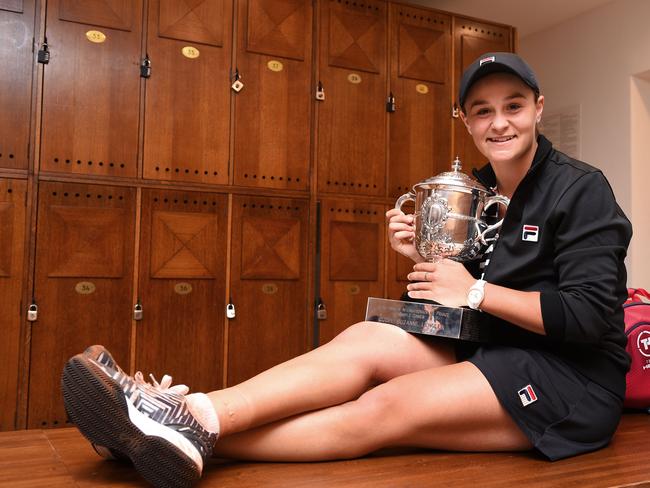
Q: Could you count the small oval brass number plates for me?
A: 9